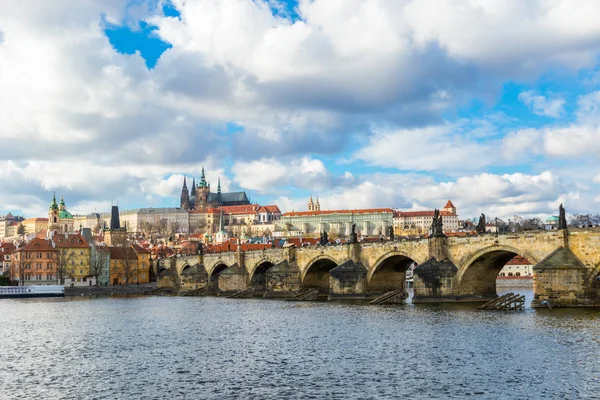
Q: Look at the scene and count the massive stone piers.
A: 7